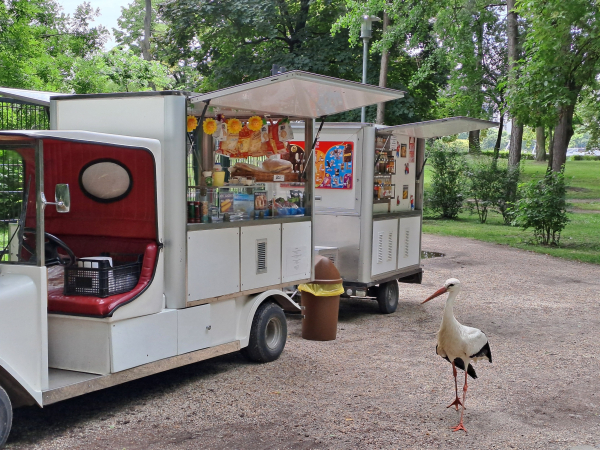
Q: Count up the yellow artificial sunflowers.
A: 4